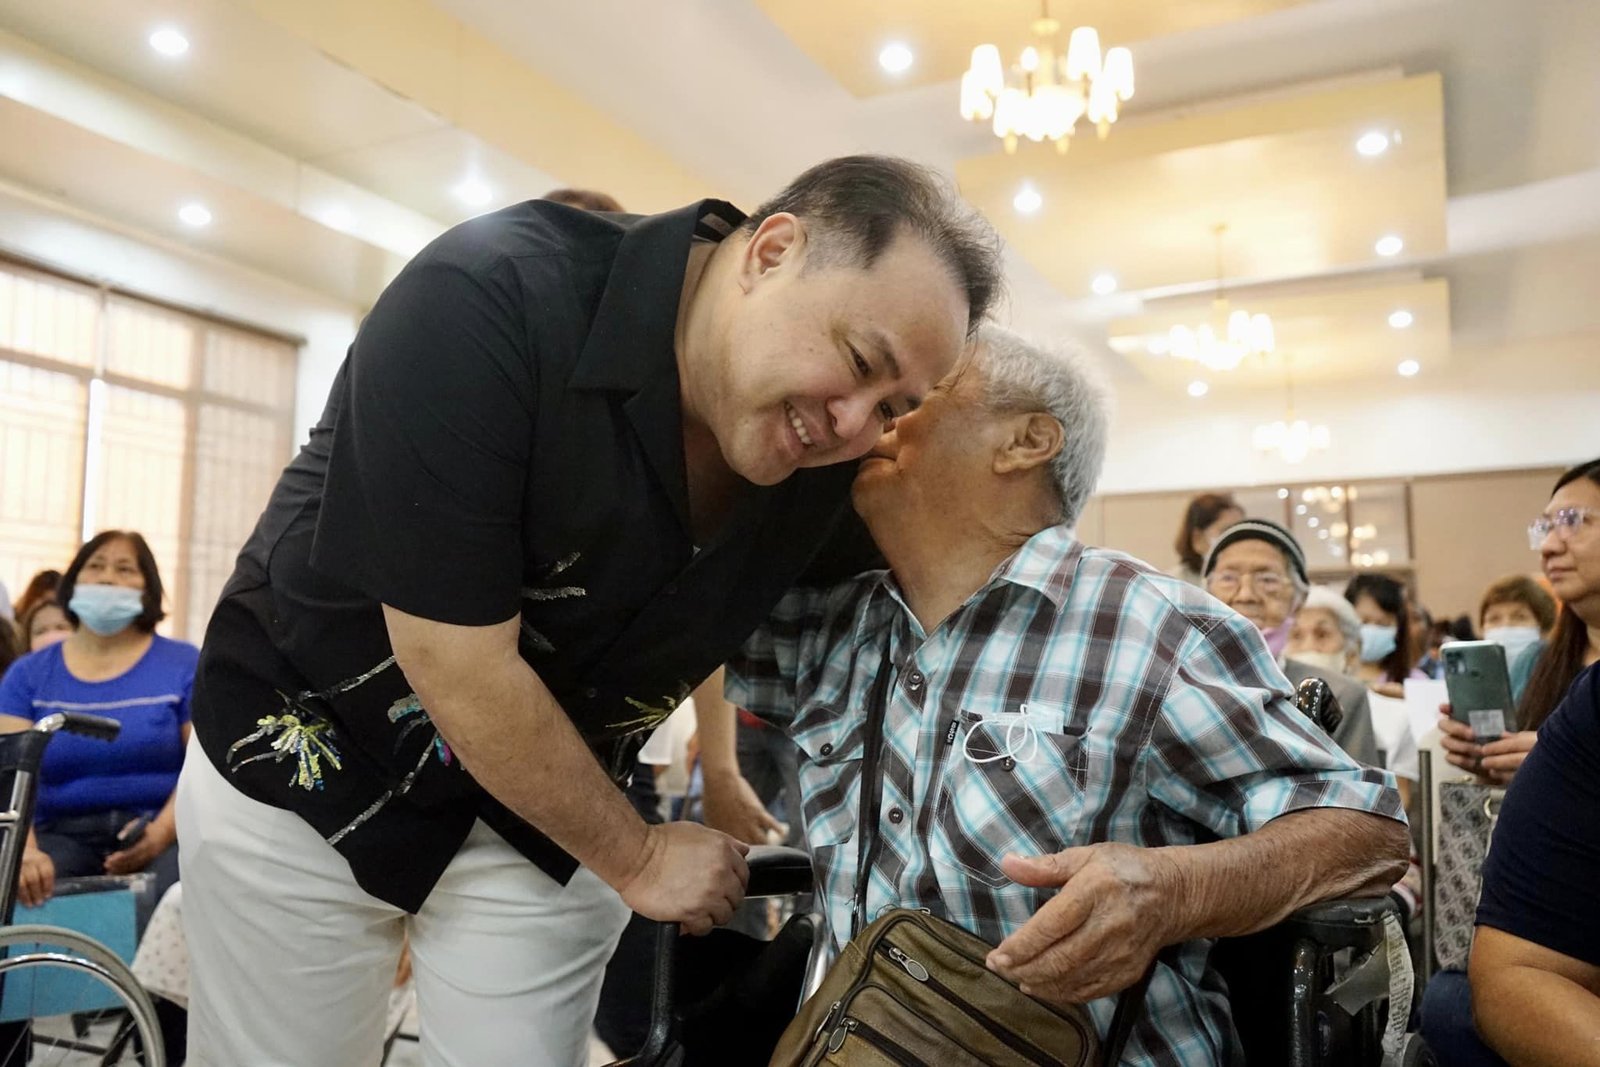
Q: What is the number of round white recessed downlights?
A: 11